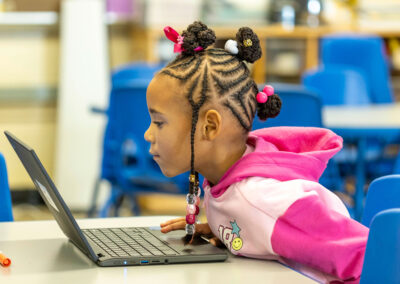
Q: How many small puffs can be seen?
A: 3